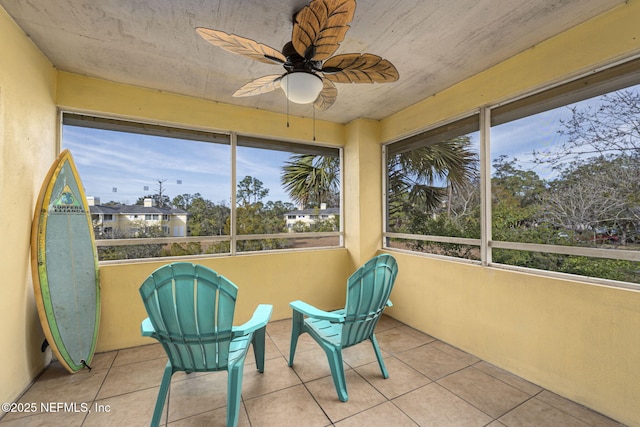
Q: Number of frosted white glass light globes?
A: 1